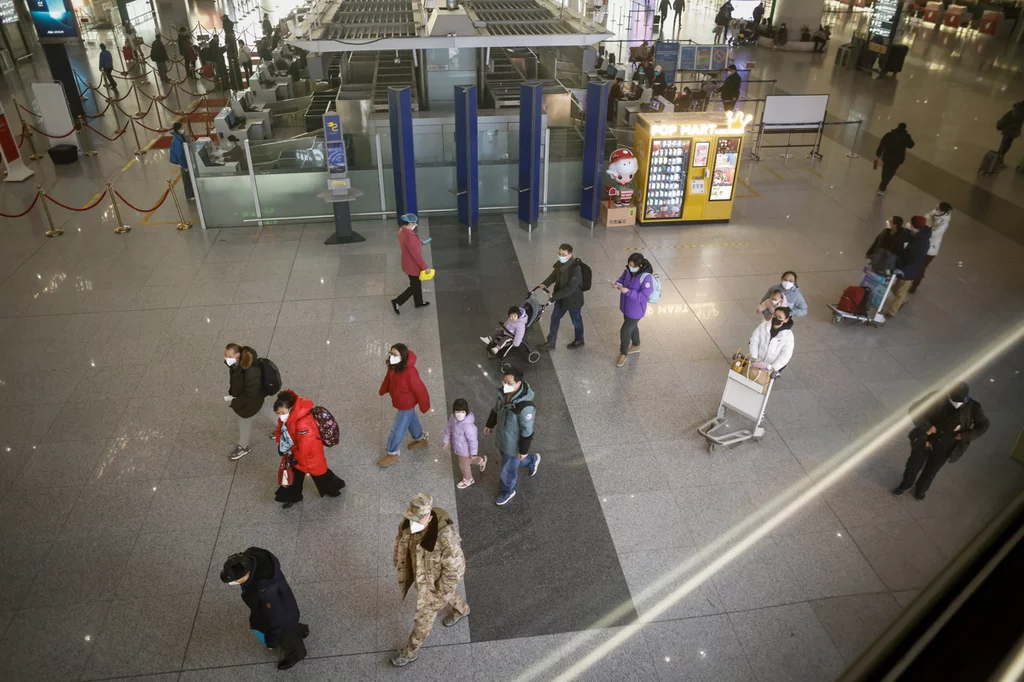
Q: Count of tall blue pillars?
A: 4